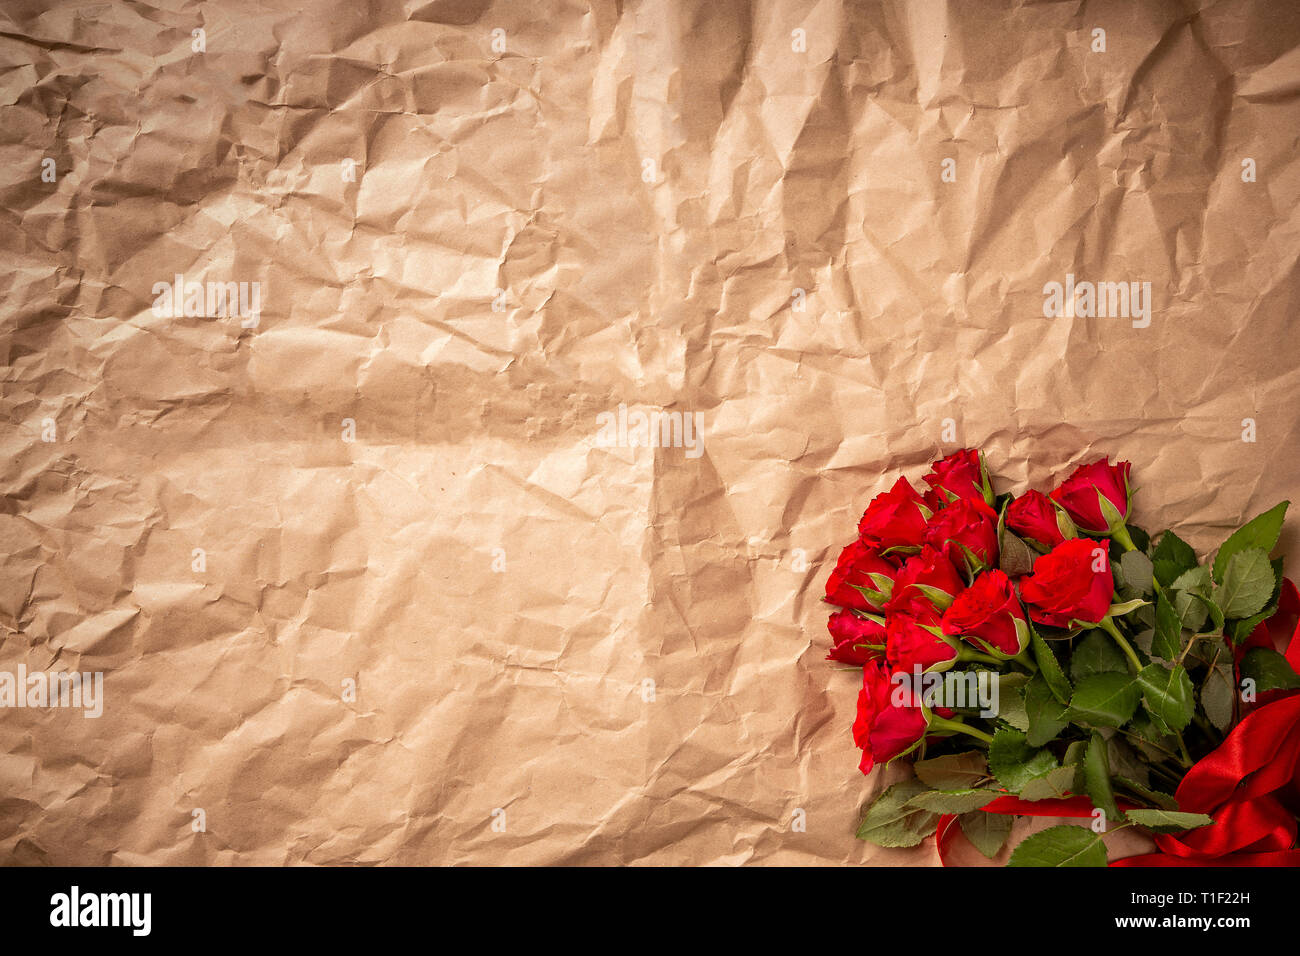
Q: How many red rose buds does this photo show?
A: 12